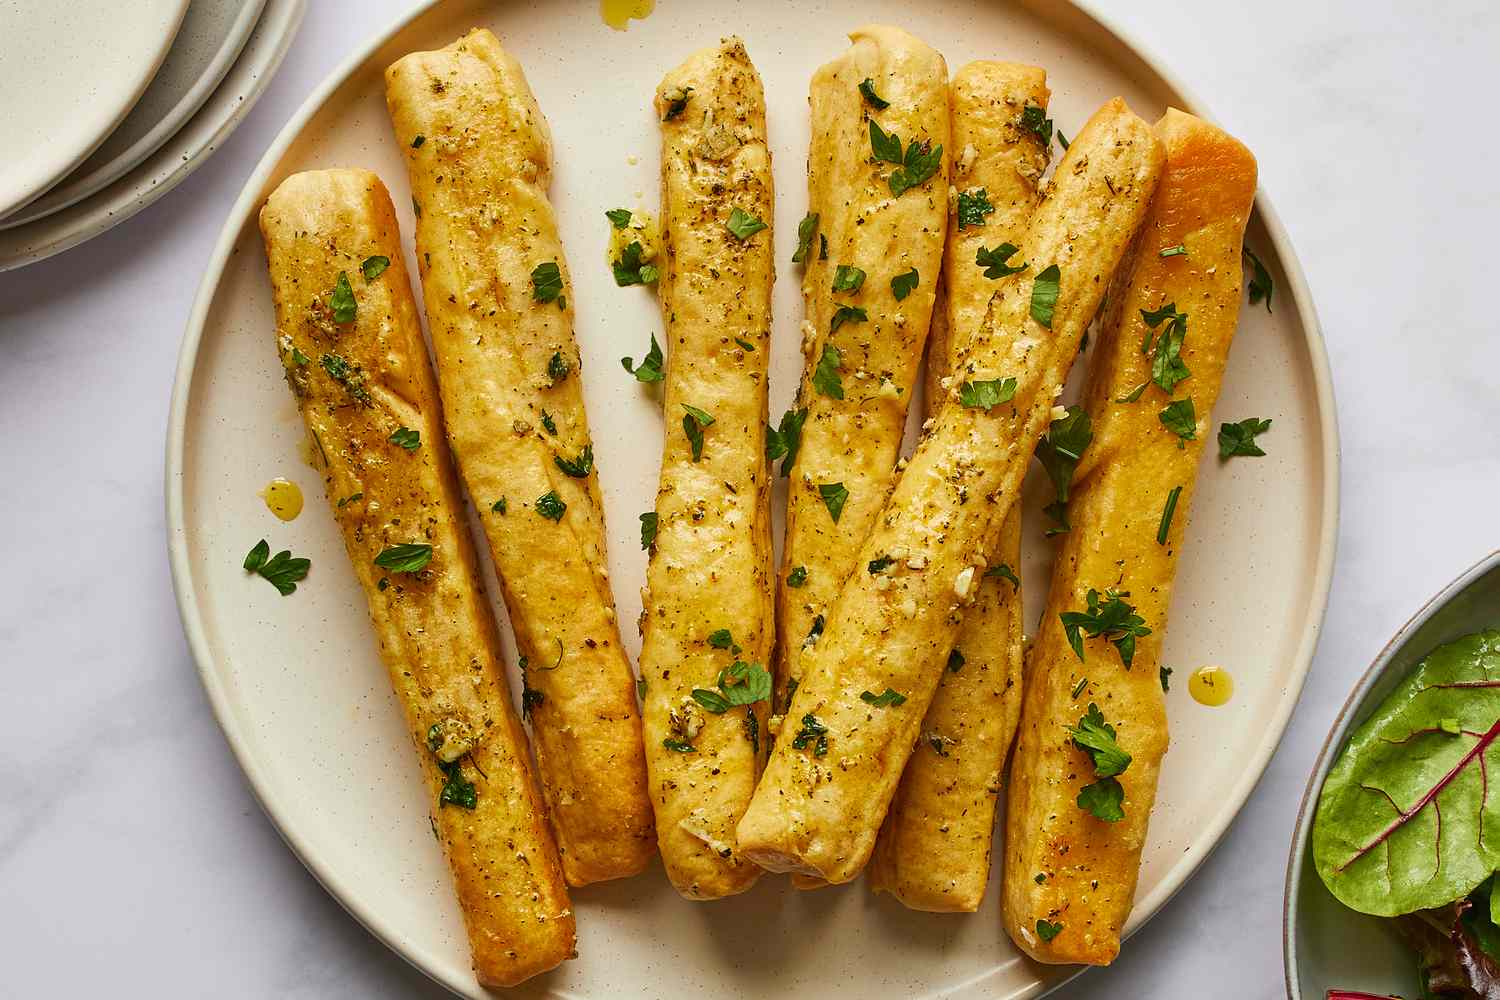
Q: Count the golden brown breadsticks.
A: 7